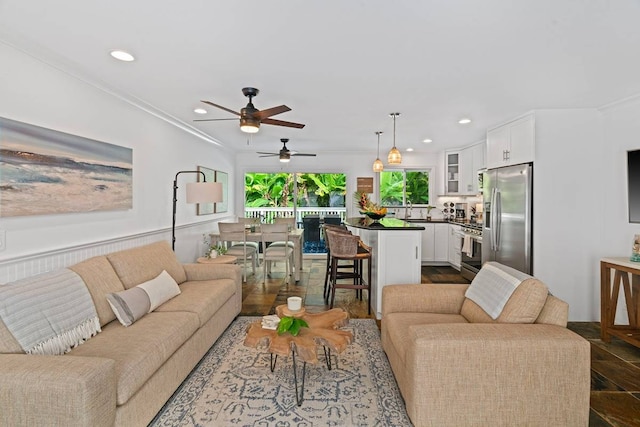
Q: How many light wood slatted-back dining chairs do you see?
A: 4